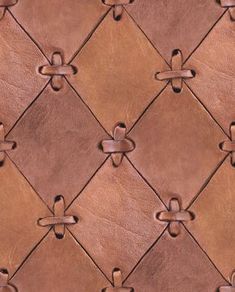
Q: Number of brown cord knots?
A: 13